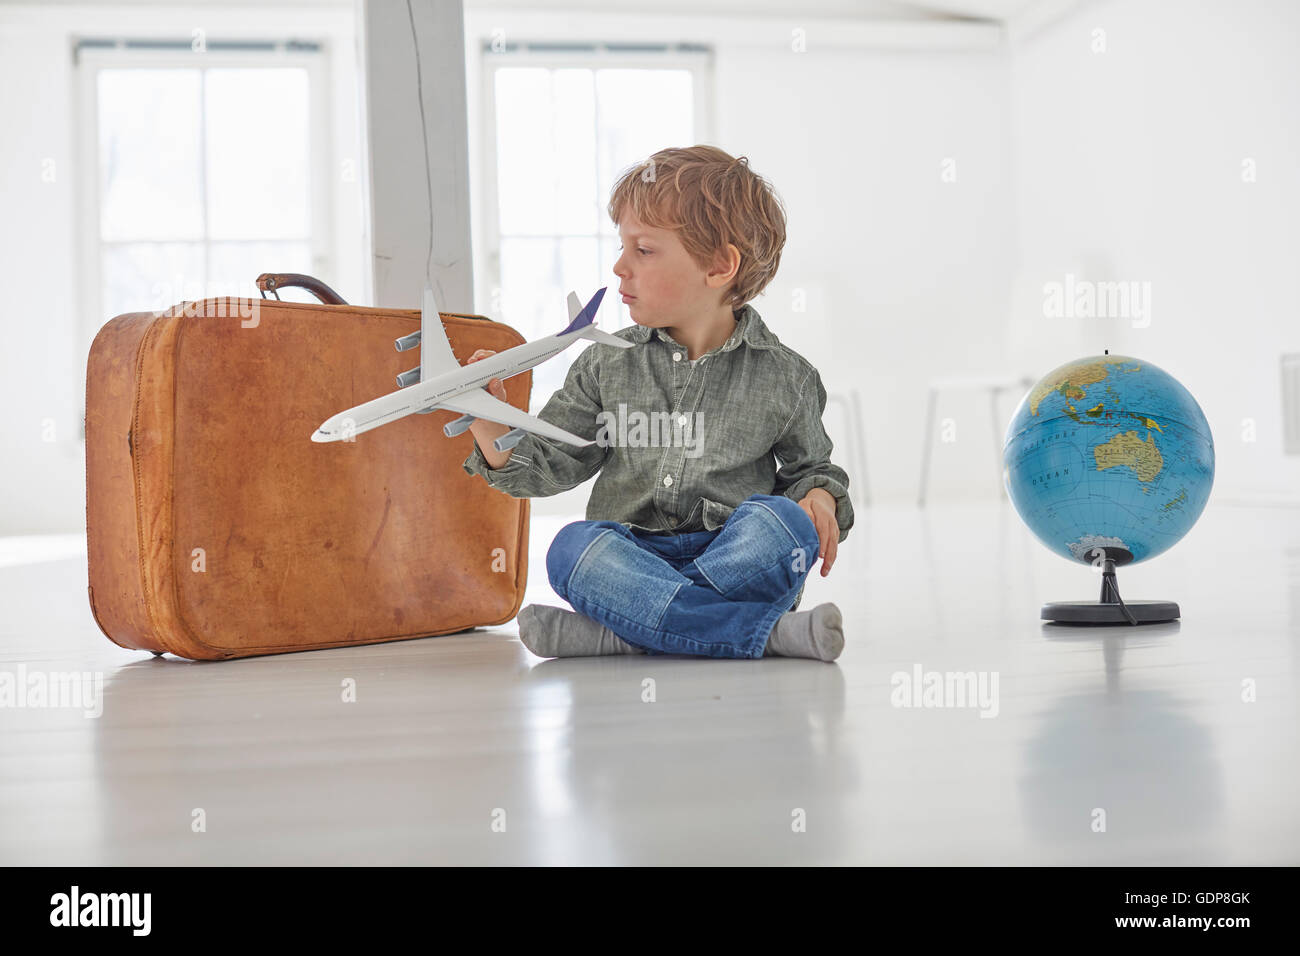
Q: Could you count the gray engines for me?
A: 4